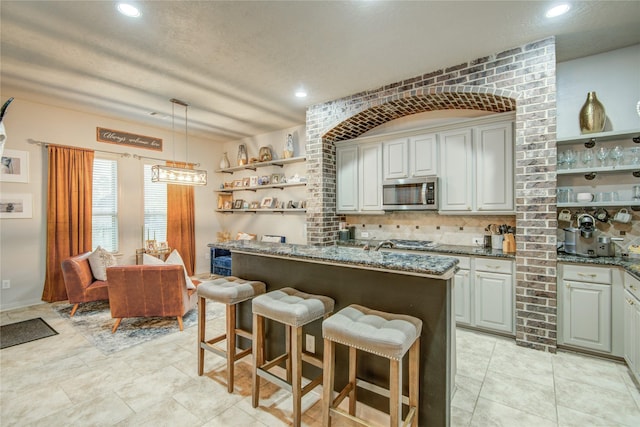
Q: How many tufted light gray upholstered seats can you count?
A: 3